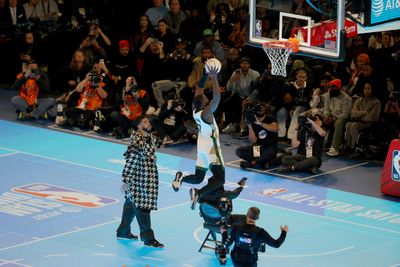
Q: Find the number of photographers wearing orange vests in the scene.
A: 3